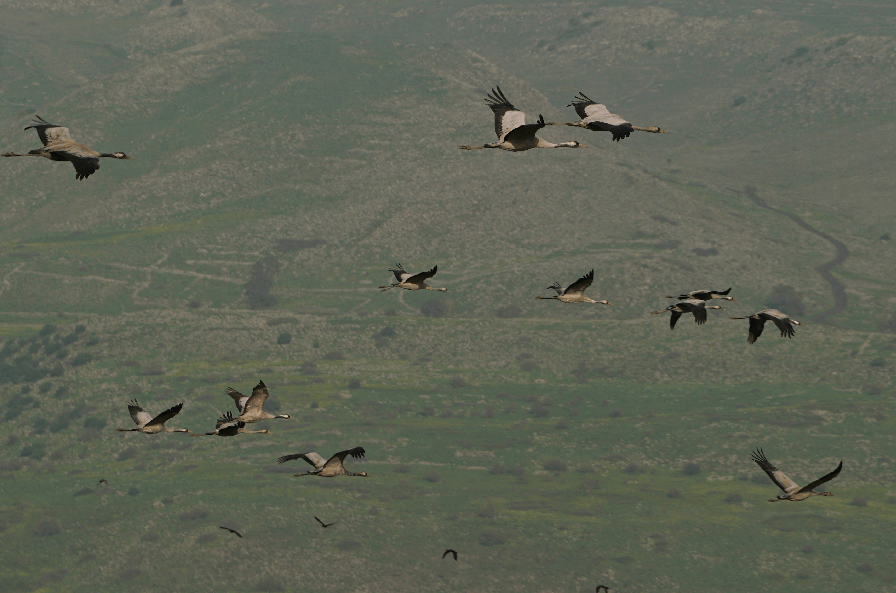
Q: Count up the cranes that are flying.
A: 13